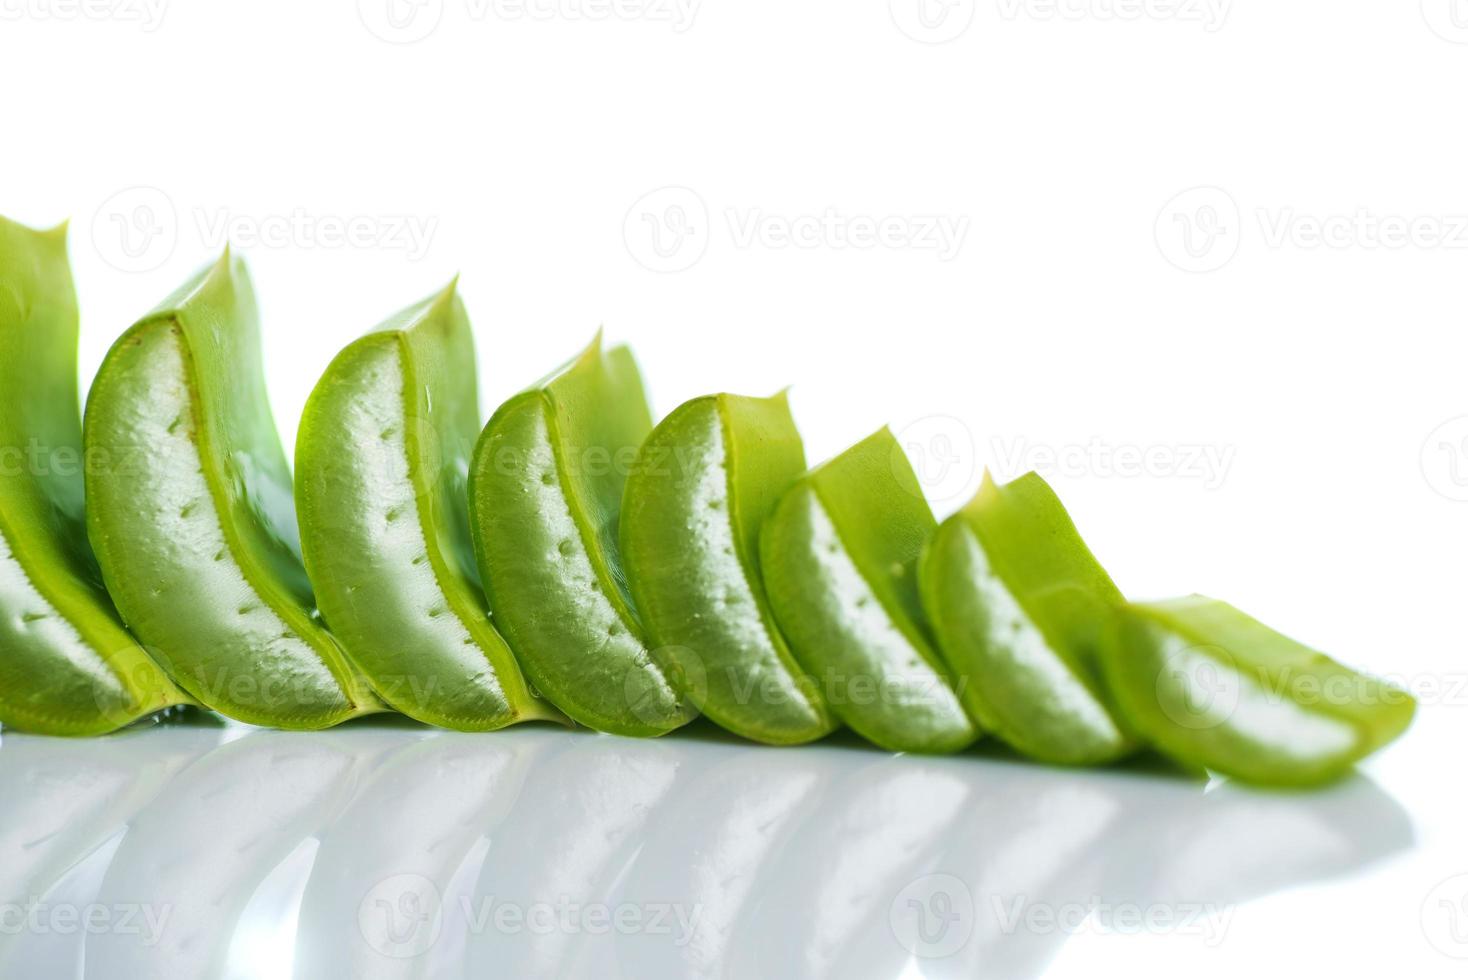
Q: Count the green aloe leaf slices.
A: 8